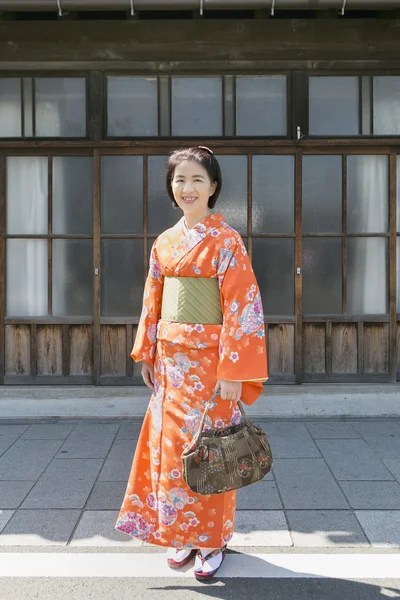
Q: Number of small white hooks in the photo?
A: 5